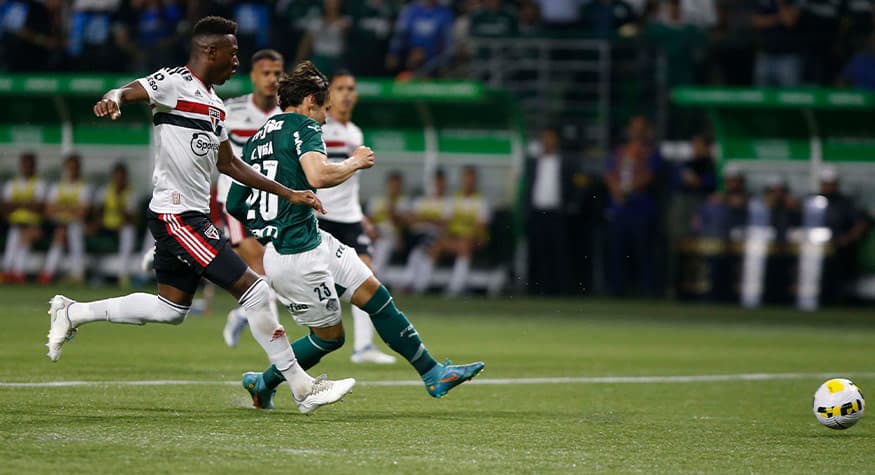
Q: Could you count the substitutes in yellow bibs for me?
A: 6